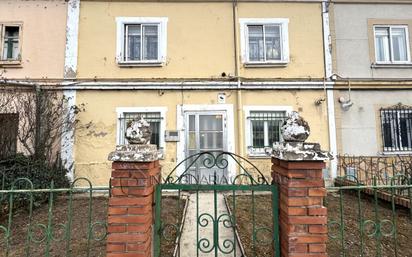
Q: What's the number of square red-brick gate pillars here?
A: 2